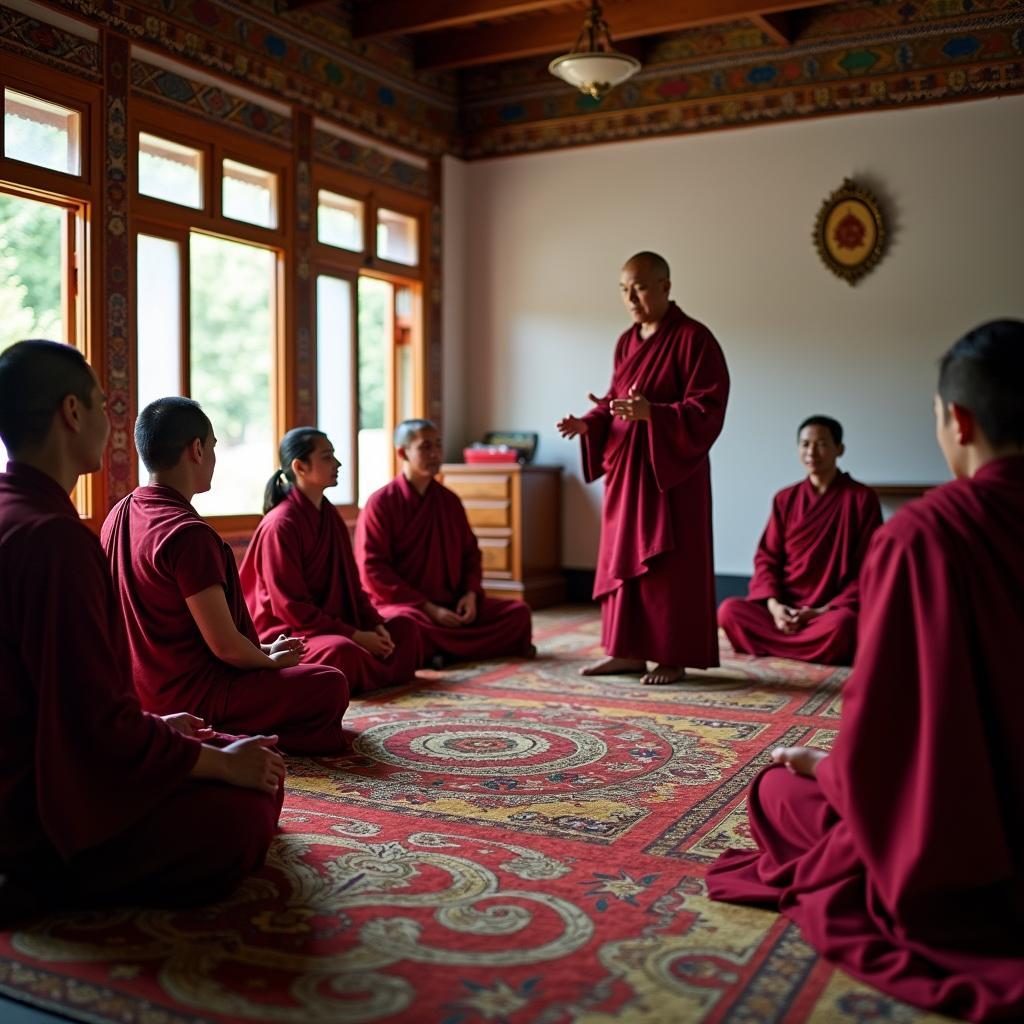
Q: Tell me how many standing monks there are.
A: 1